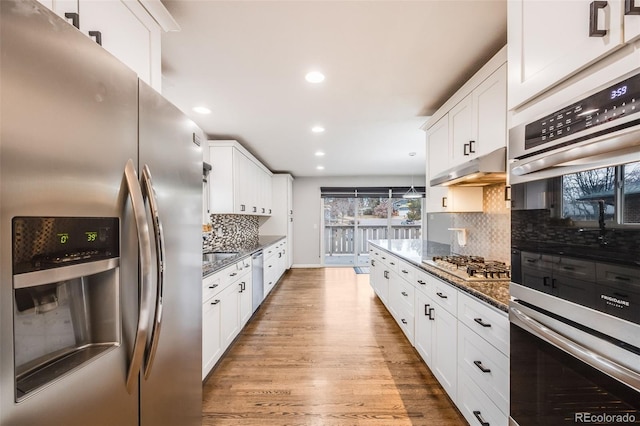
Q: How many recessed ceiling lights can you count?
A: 5